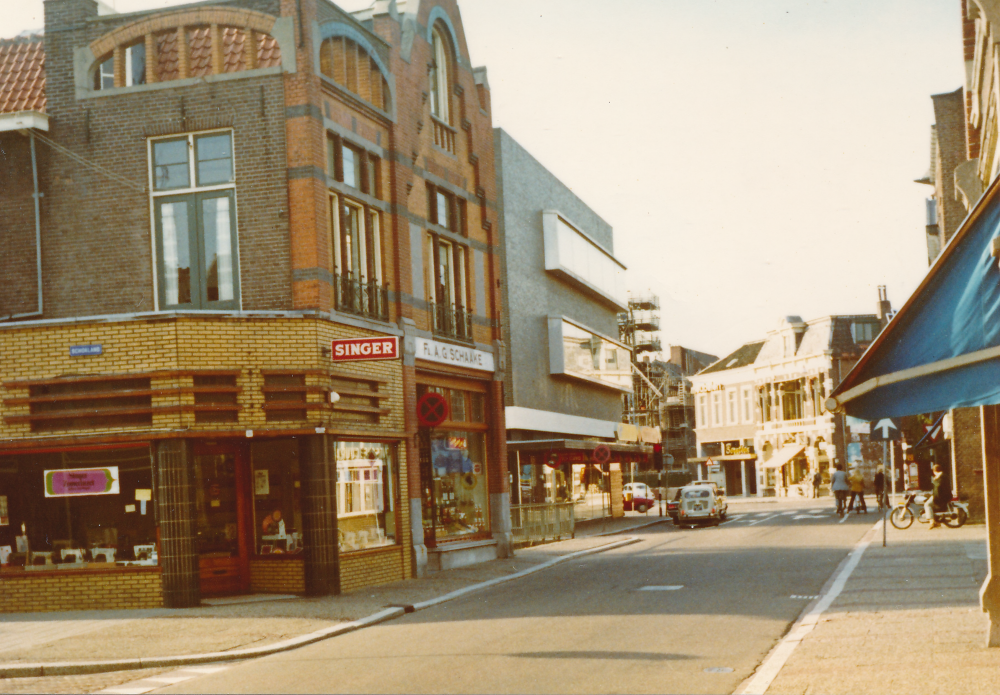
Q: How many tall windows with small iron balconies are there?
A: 2